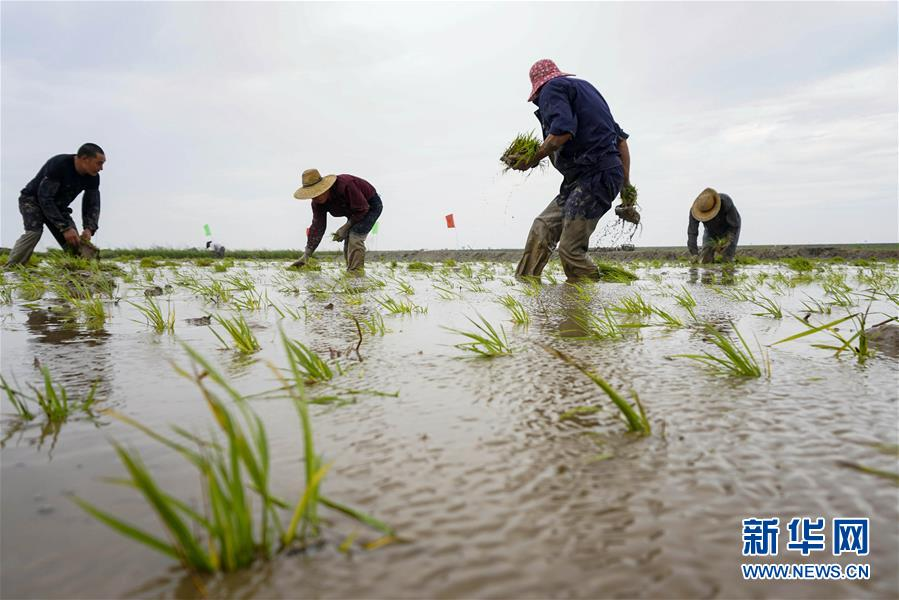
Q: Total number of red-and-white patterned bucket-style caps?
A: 1